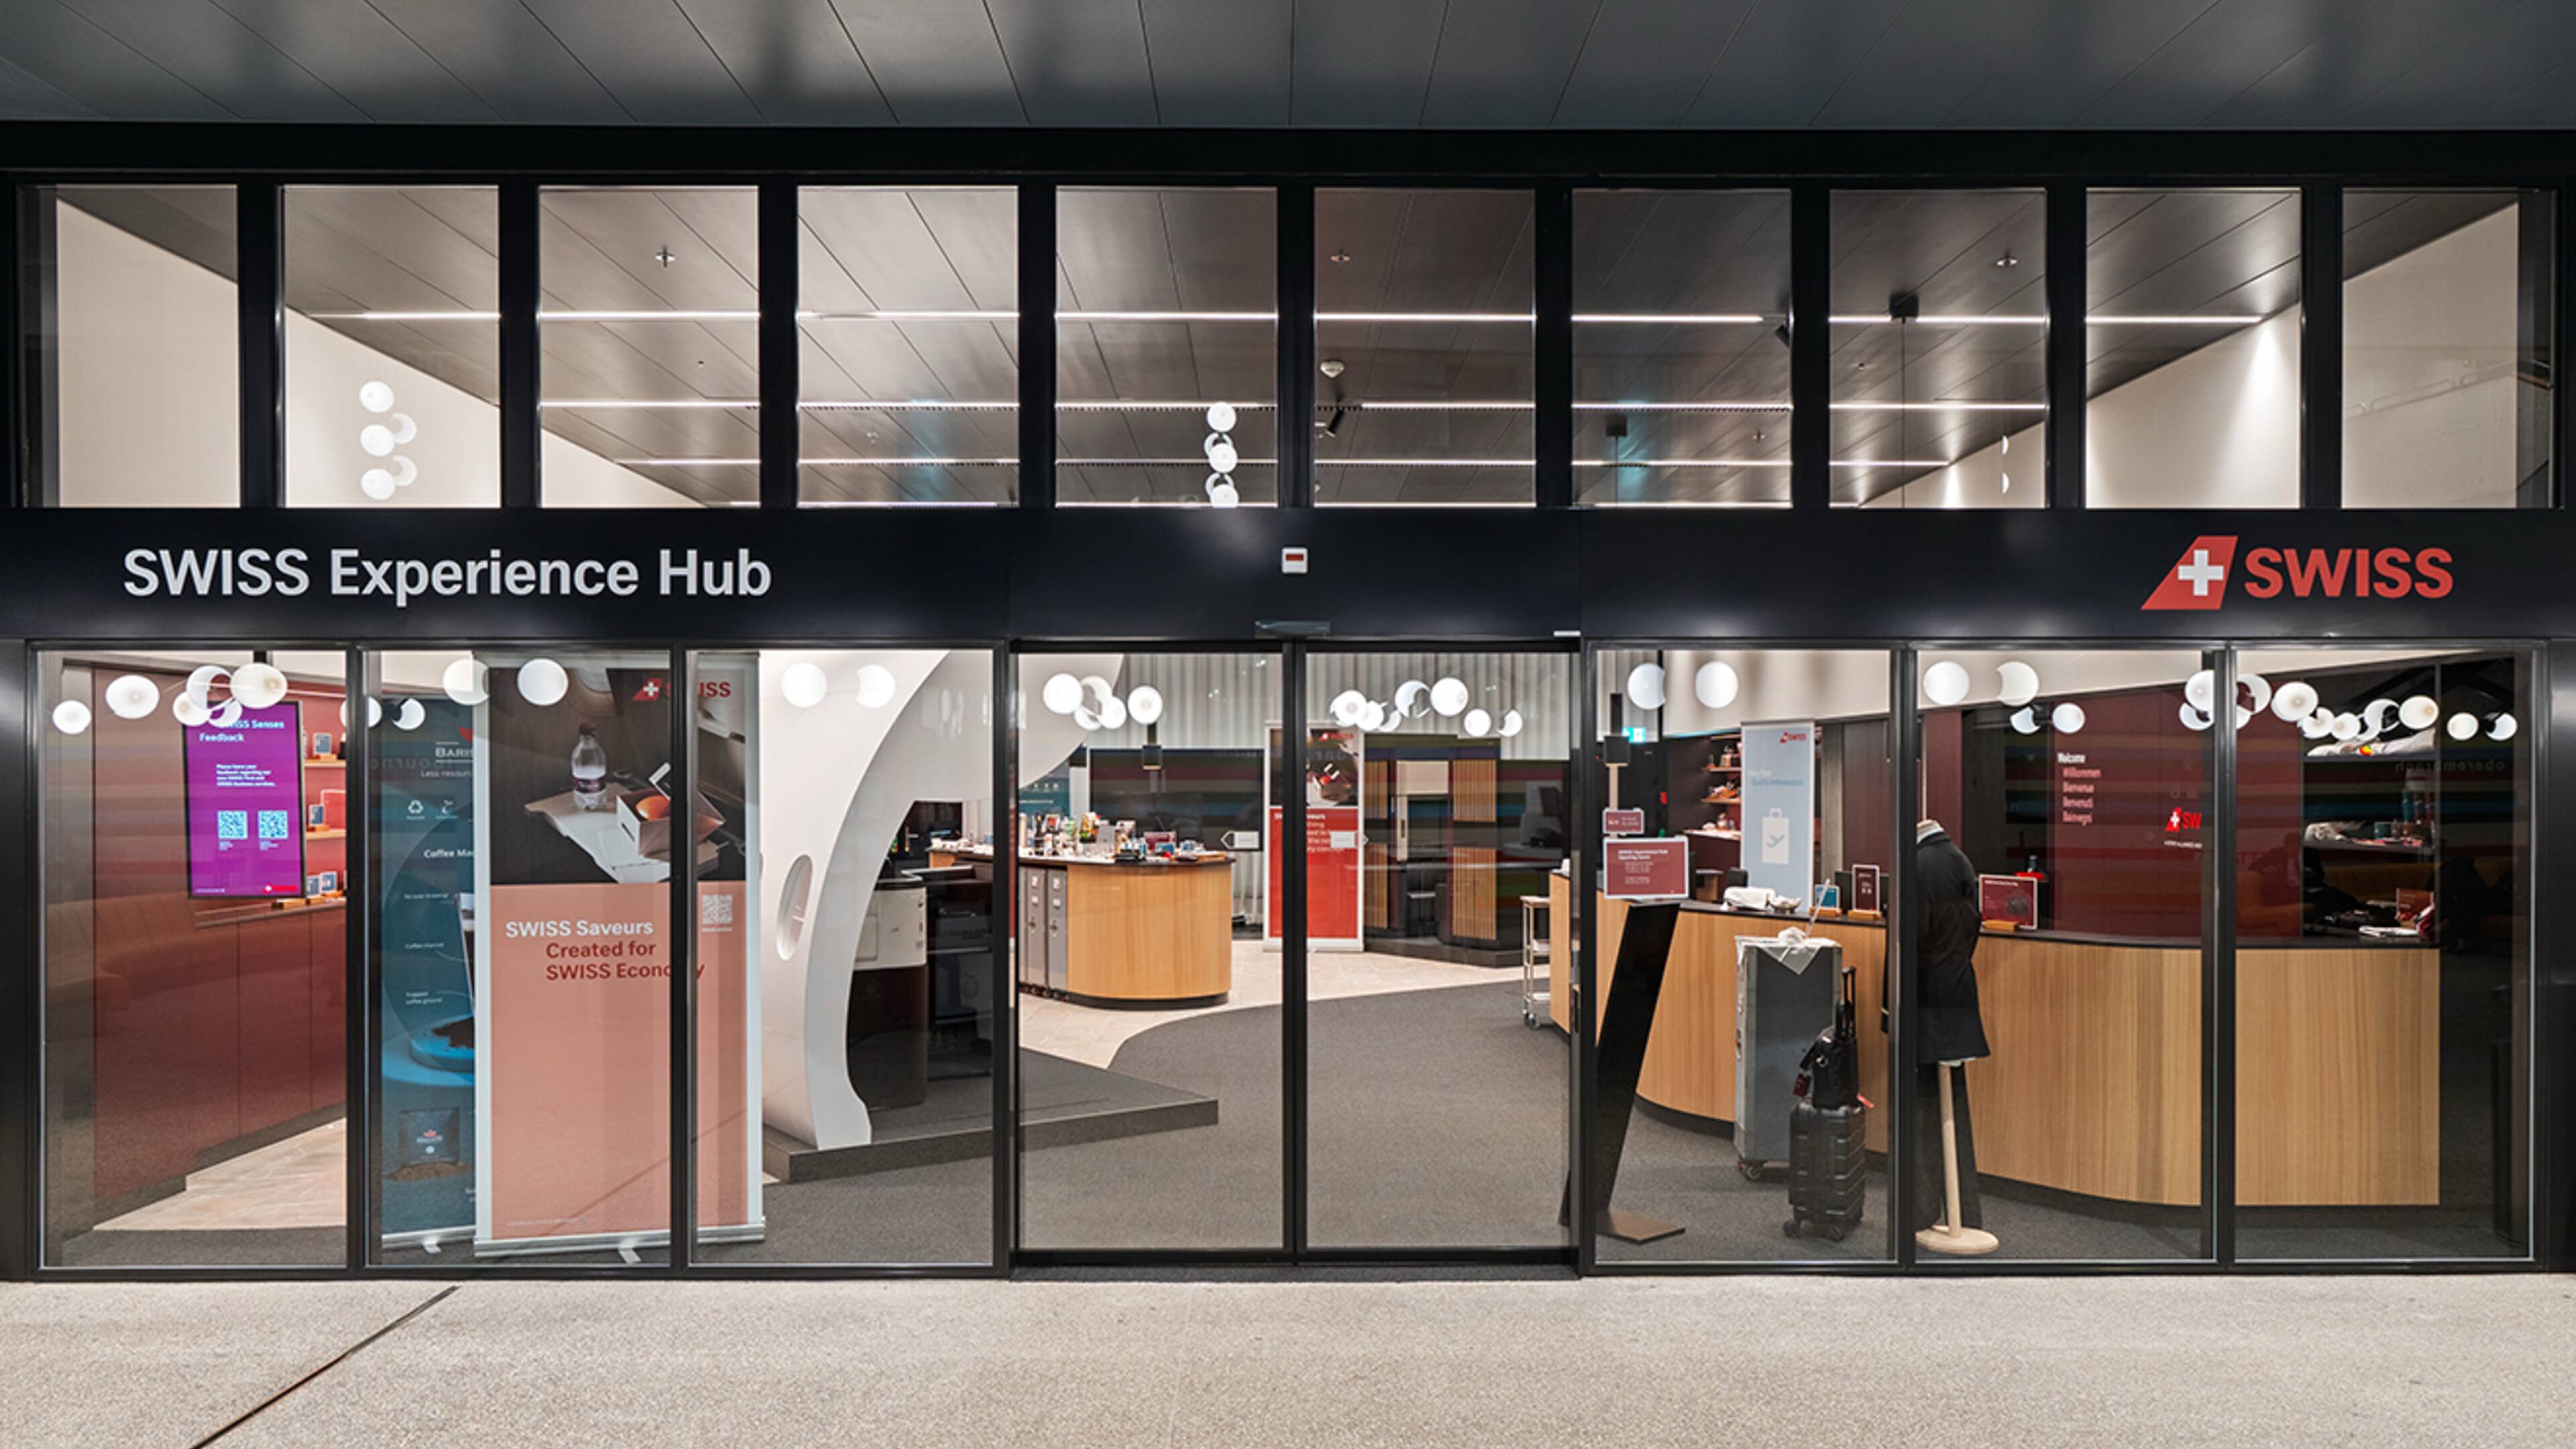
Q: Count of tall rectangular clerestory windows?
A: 10